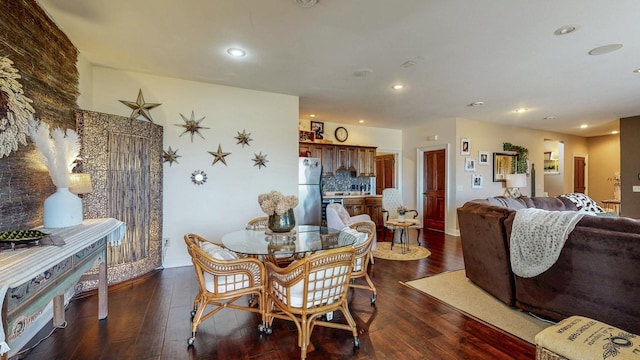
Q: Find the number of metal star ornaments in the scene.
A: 6